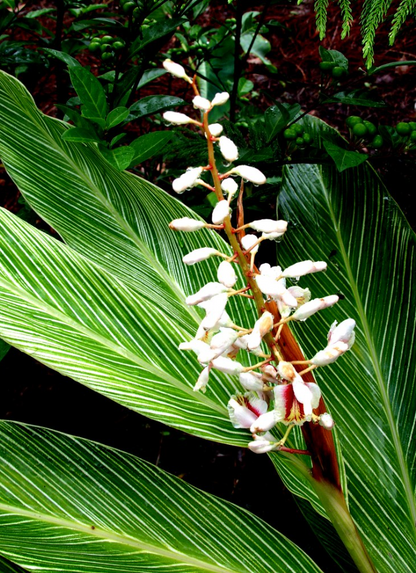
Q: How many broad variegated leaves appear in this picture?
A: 4